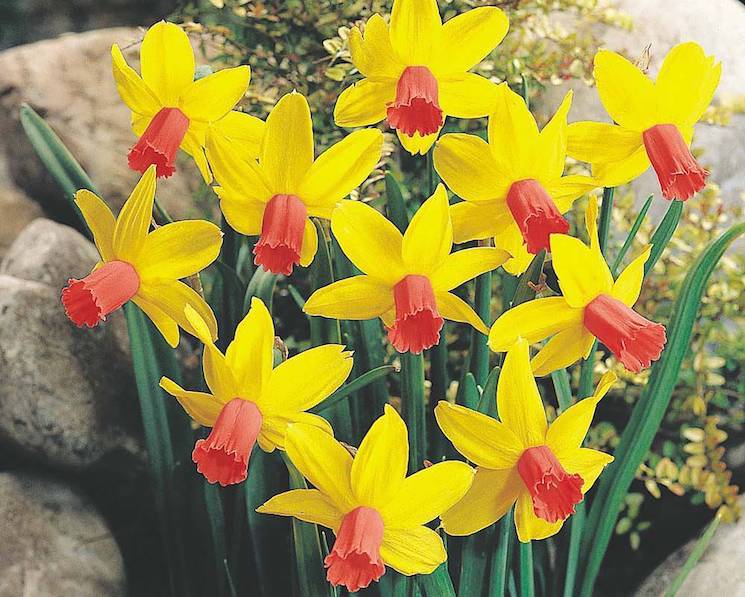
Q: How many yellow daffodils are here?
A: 11